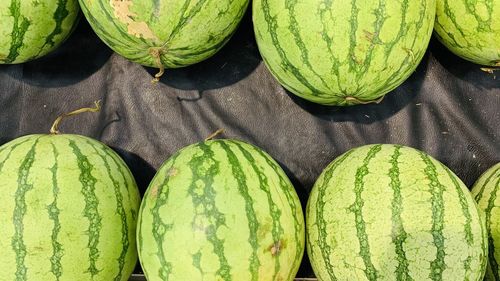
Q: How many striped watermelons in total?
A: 8